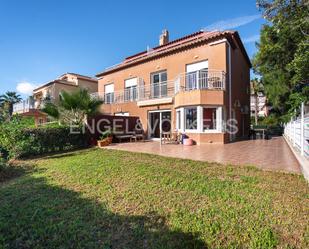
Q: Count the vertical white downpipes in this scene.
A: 1